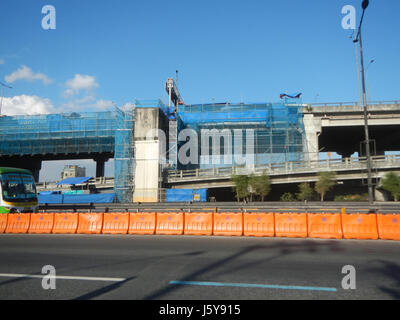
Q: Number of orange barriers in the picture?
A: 15